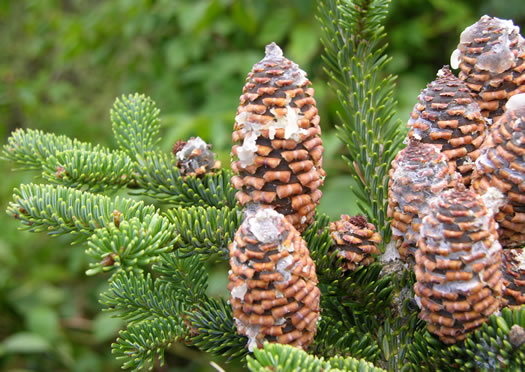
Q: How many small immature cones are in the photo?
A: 2